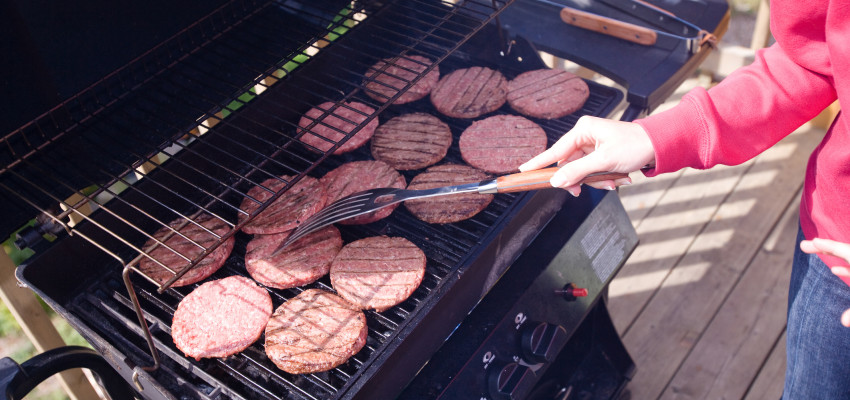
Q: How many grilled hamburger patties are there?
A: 14